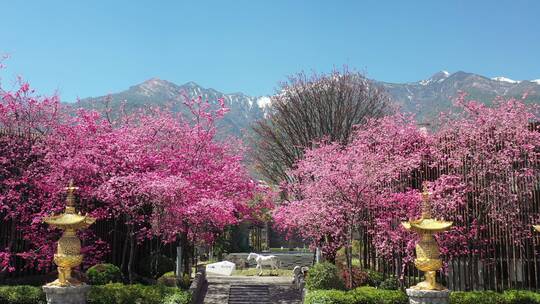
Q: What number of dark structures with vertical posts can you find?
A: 2